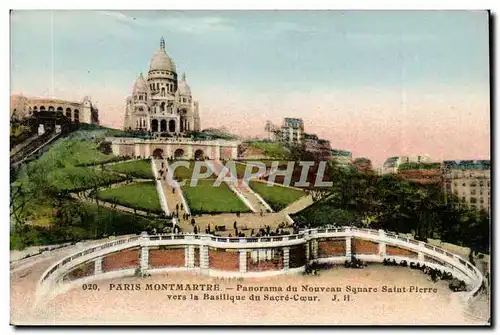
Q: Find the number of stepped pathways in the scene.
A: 2